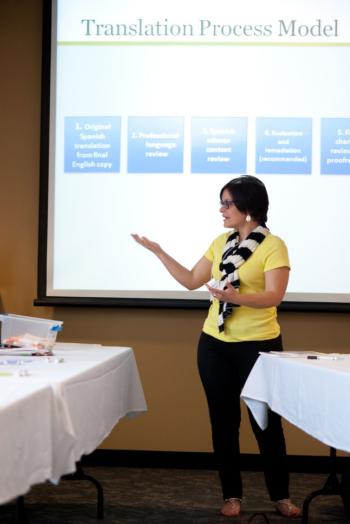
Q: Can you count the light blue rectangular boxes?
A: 5